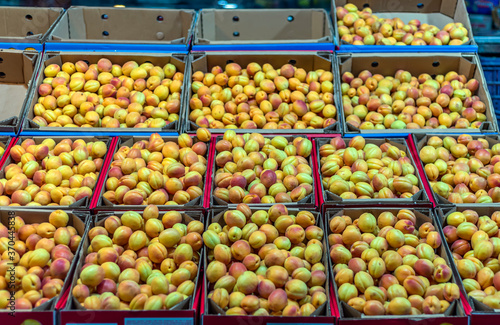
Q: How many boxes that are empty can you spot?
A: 4